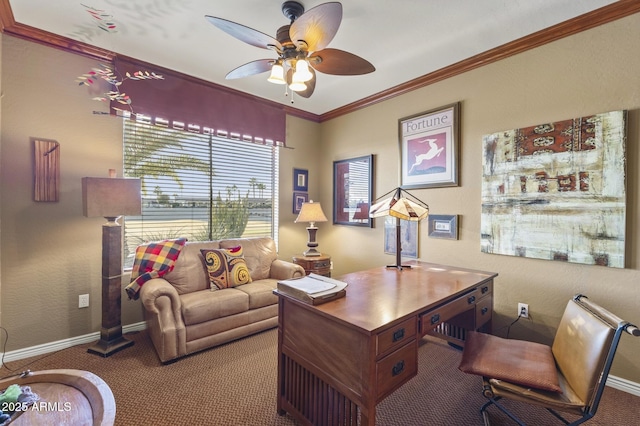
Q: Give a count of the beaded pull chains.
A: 2